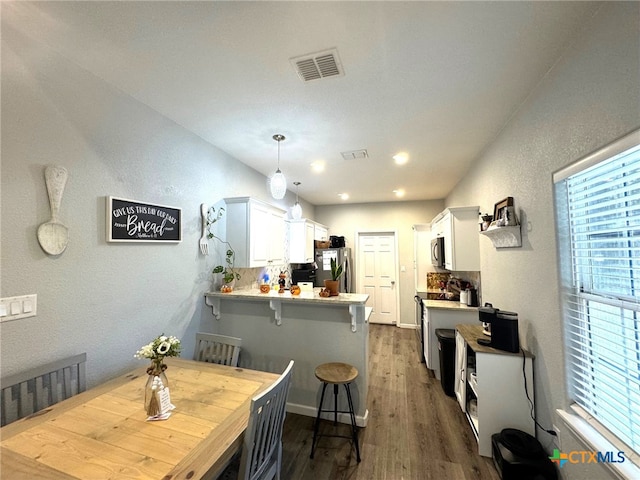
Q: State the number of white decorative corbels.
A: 3